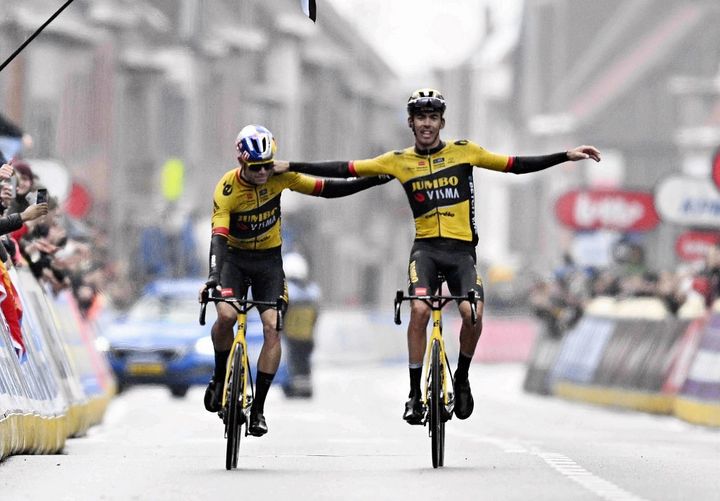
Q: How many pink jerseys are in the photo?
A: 0